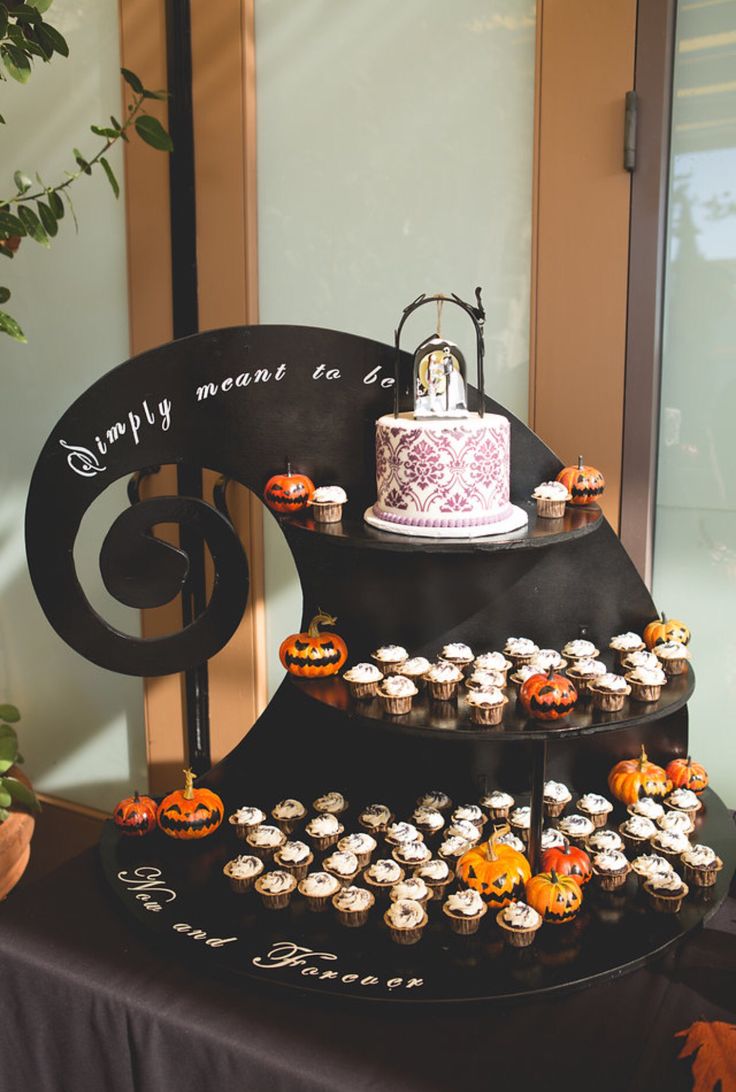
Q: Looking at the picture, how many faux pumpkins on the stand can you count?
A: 12